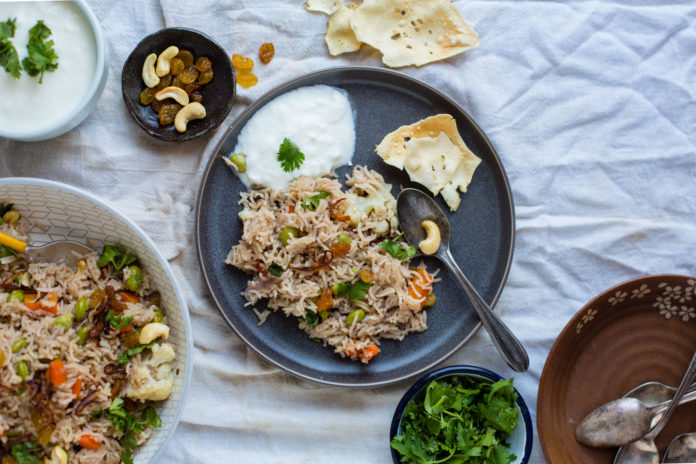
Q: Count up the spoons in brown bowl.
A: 4